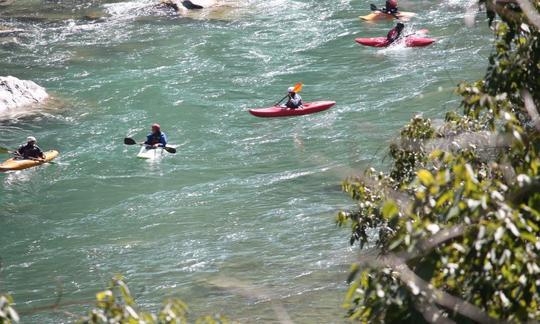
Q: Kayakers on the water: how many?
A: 5